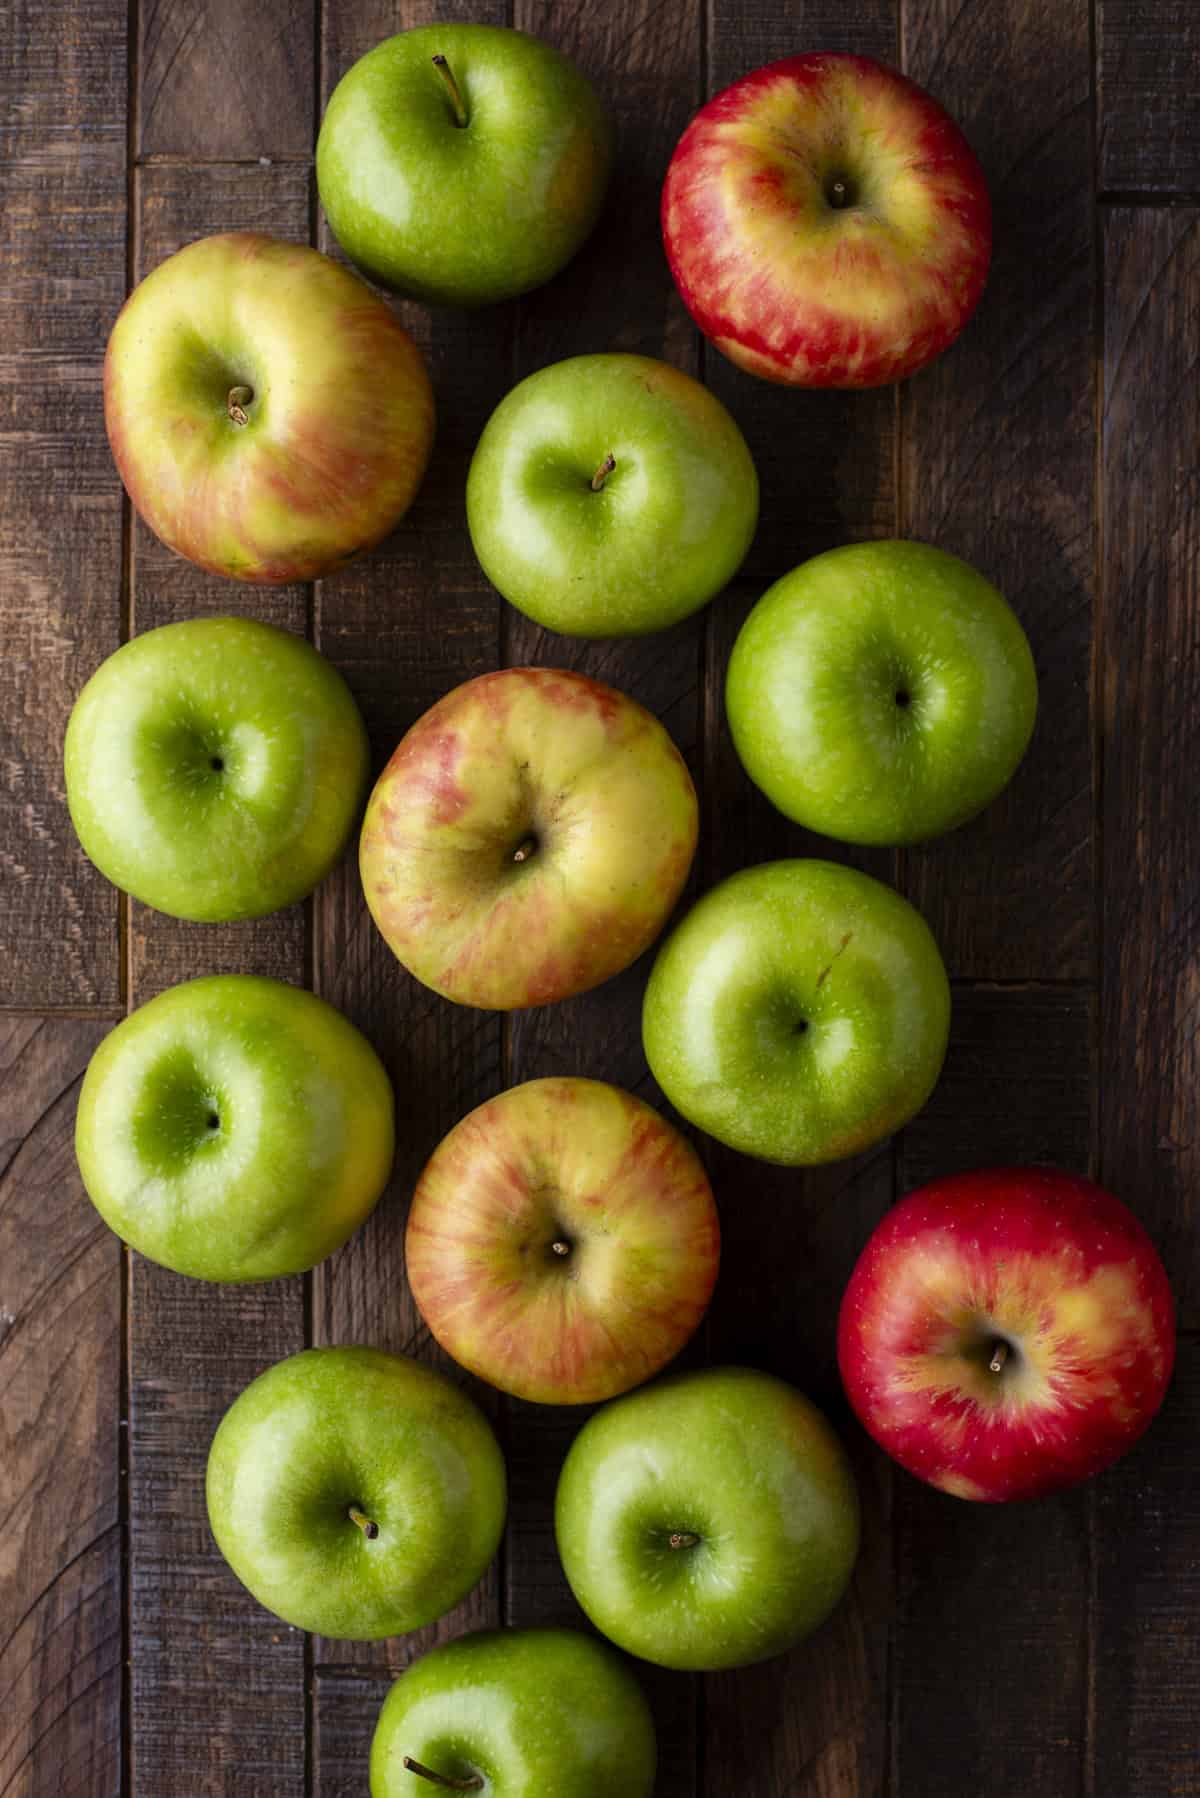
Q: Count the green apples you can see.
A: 9